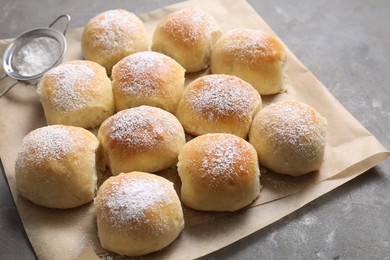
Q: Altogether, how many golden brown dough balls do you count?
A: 11